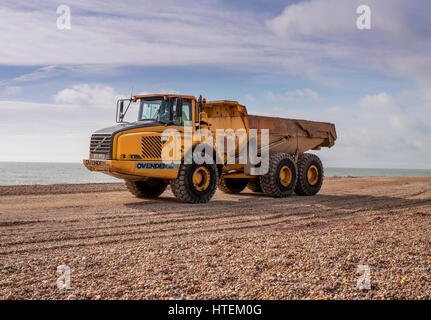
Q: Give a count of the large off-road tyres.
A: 6